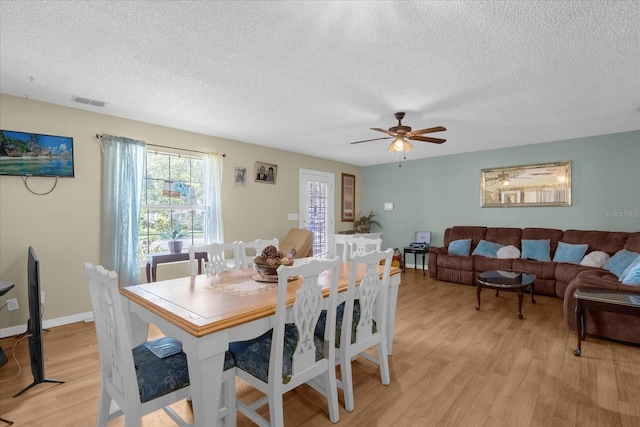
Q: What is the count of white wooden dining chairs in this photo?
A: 6